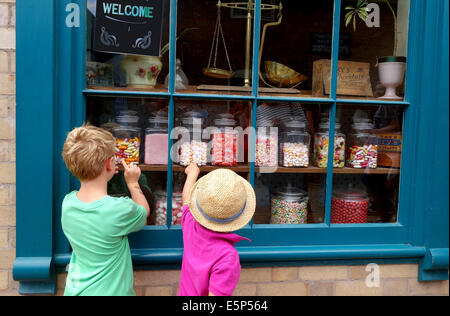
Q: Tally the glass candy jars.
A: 11